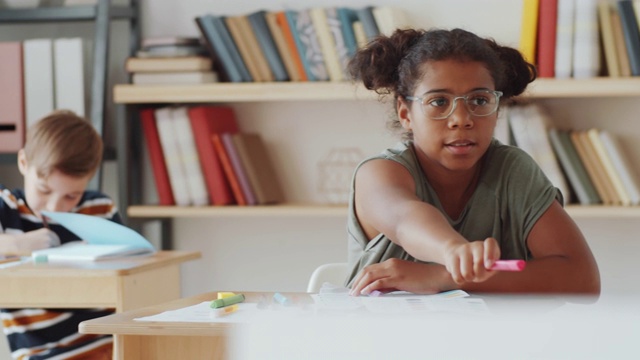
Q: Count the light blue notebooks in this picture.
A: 1